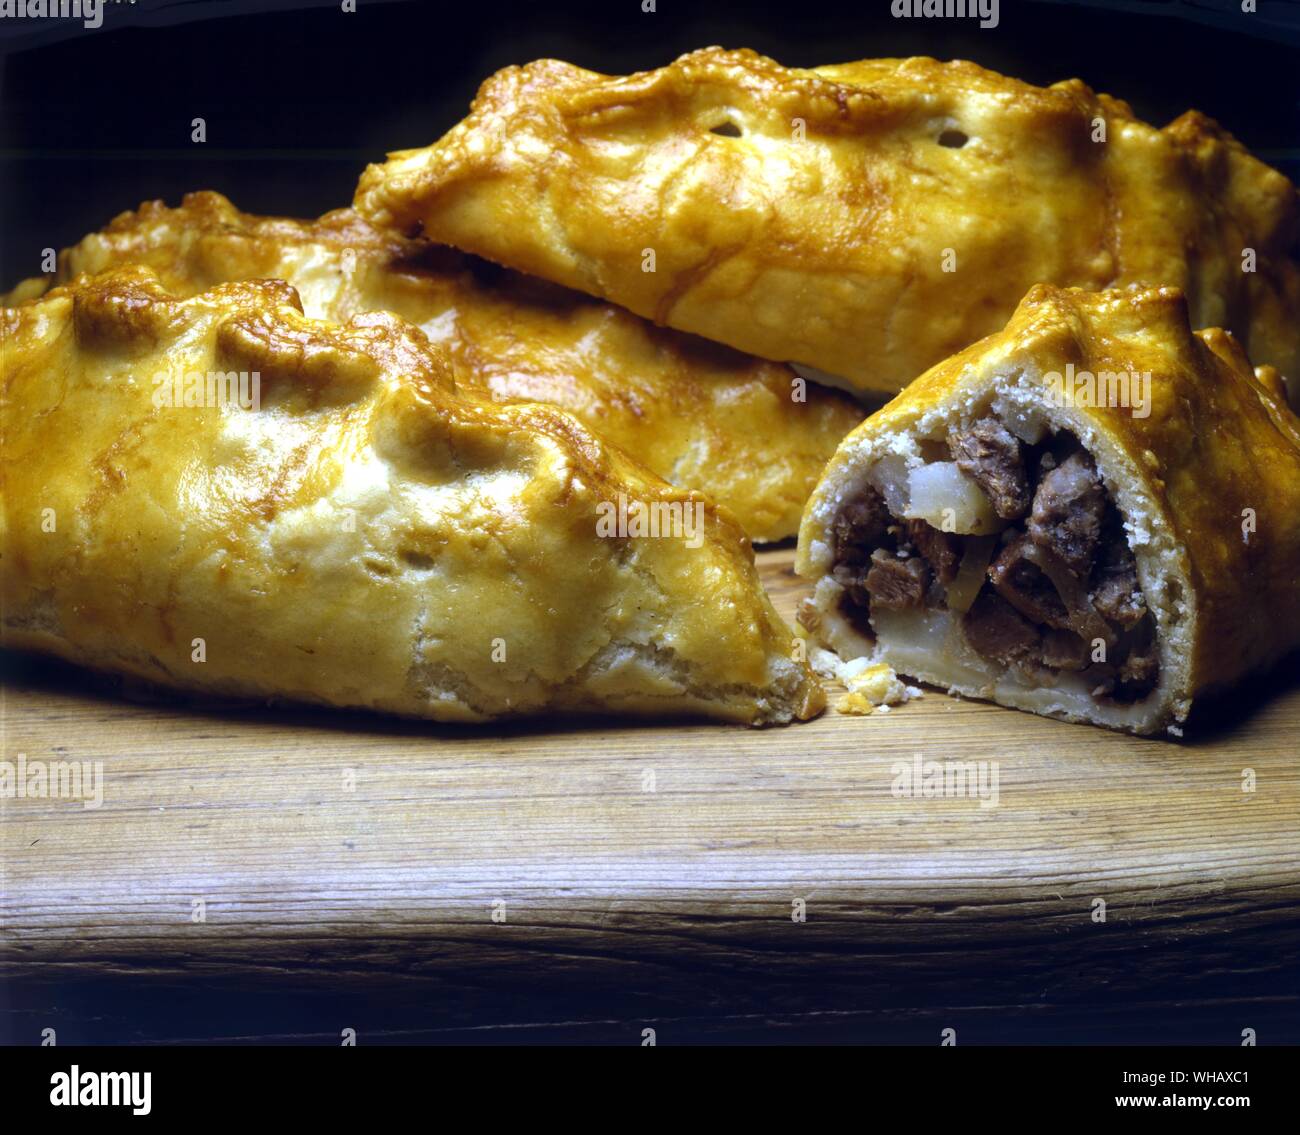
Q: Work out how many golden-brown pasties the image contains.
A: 4